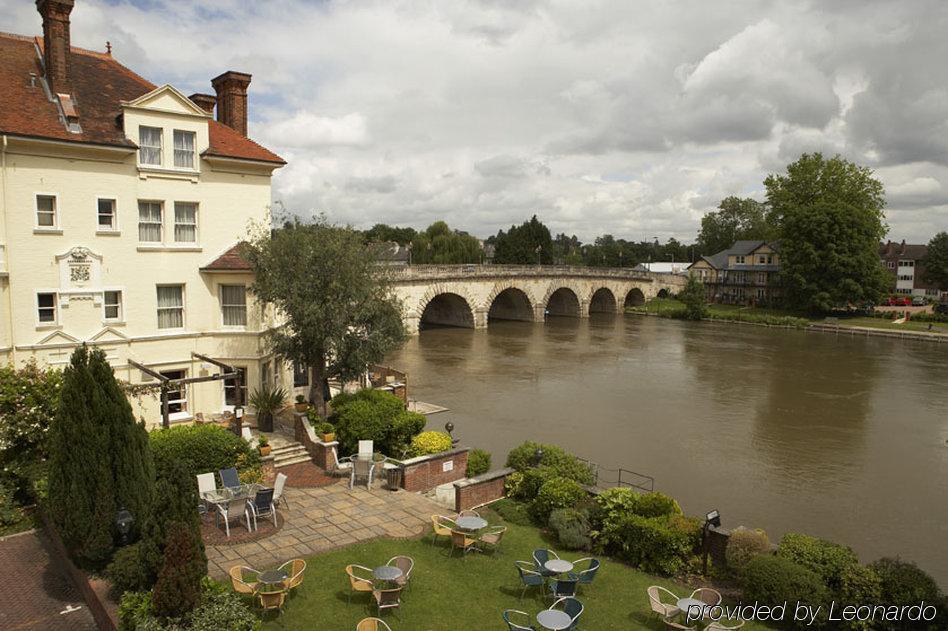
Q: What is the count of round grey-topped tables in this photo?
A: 6